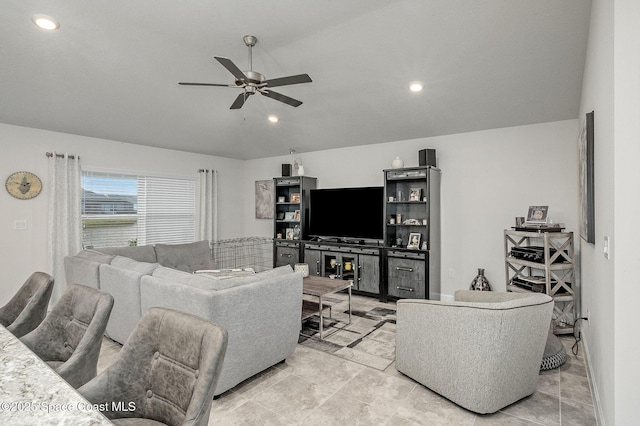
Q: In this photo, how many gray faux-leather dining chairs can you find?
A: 3